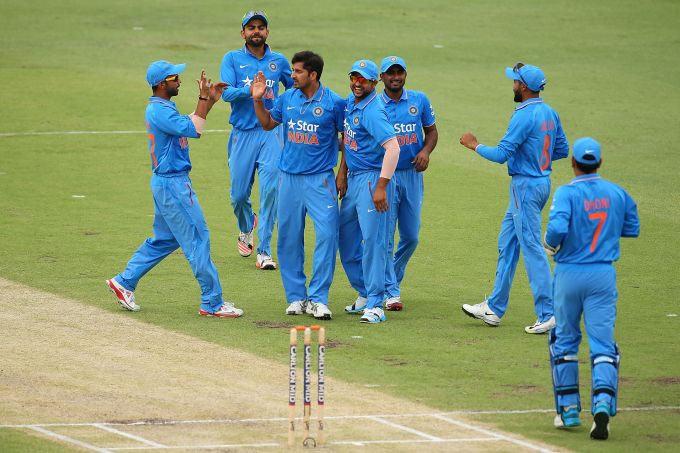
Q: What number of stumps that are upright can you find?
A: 3